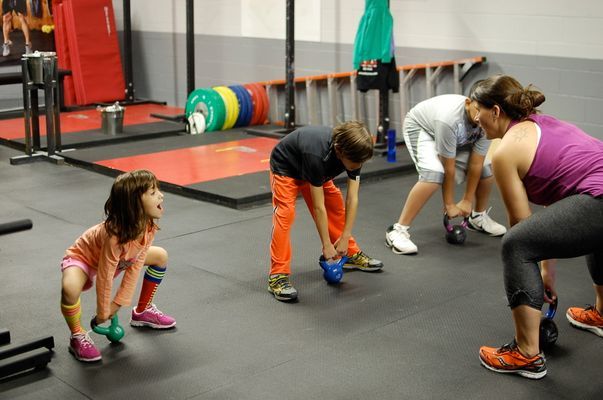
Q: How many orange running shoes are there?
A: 2